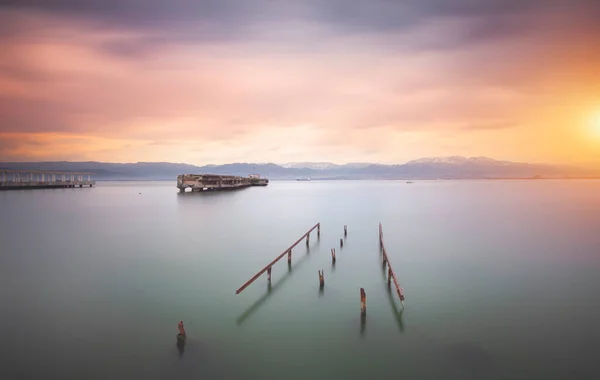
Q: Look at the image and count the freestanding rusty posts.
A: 6